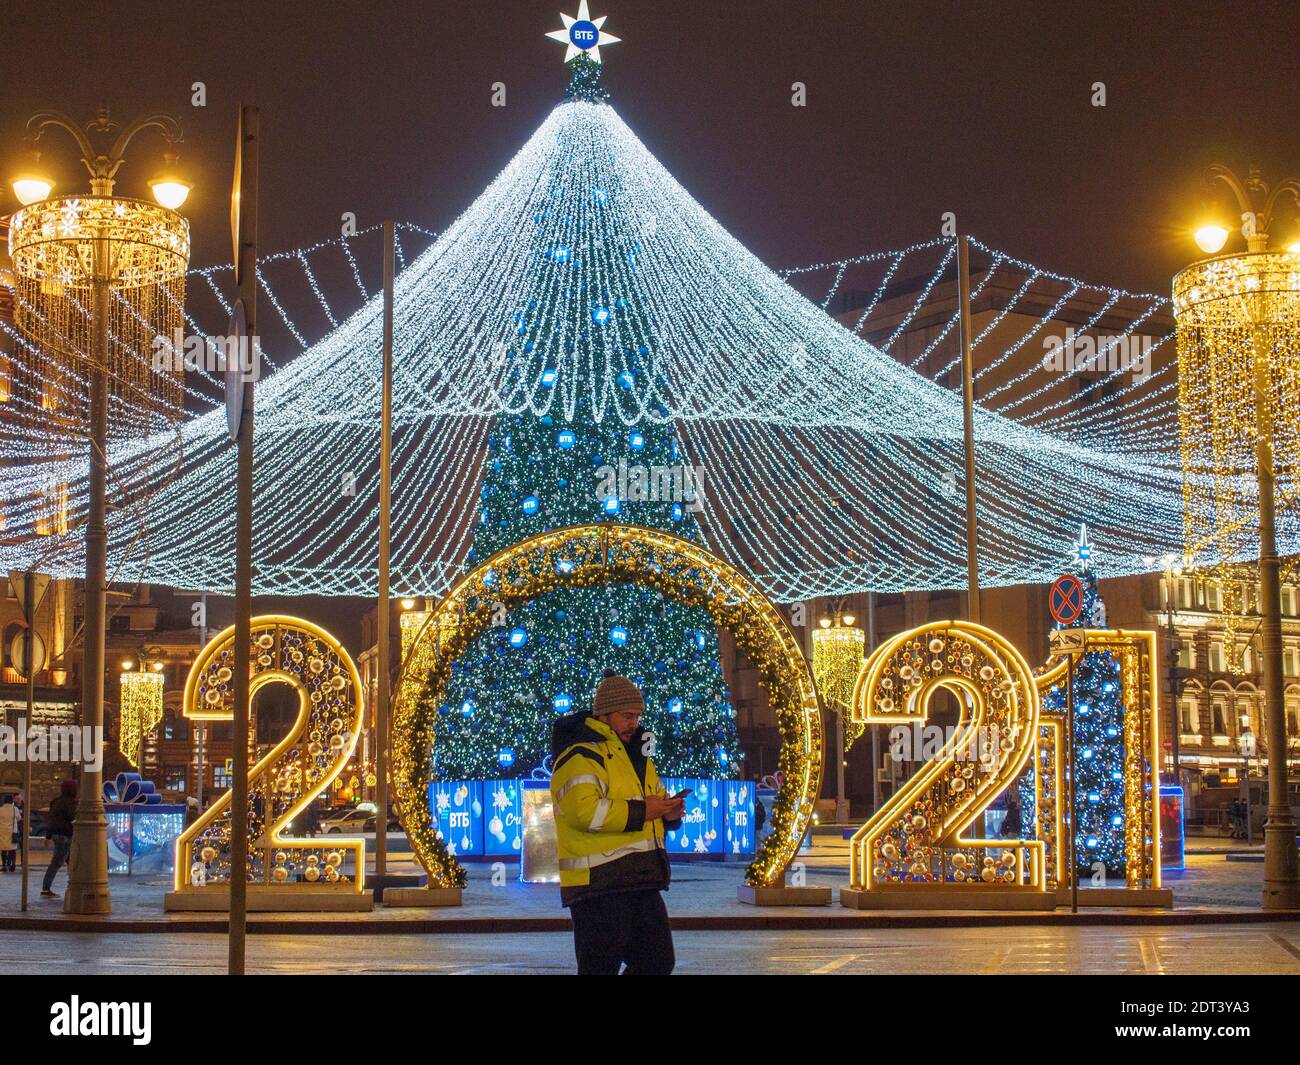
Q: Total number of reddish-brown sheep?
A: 0